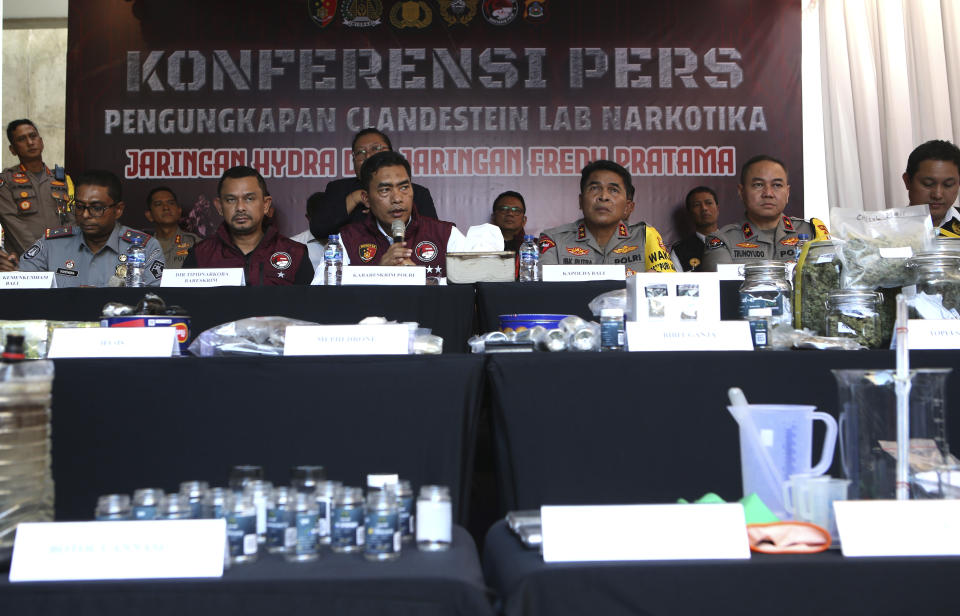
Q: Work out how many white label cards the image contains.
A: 12